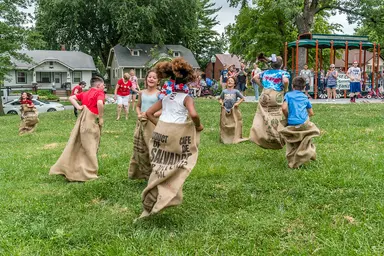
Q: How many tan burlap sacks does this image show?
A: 7